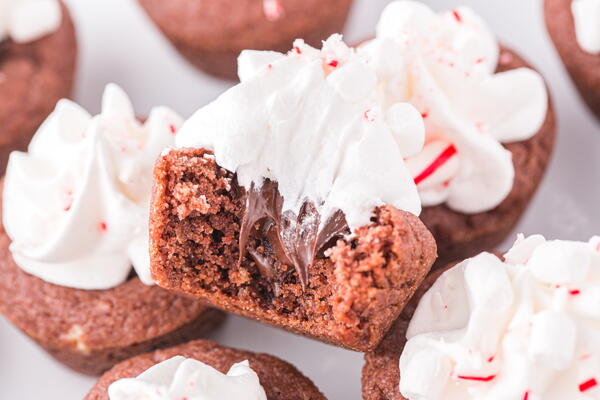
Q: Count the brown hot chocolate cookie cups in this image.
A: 8